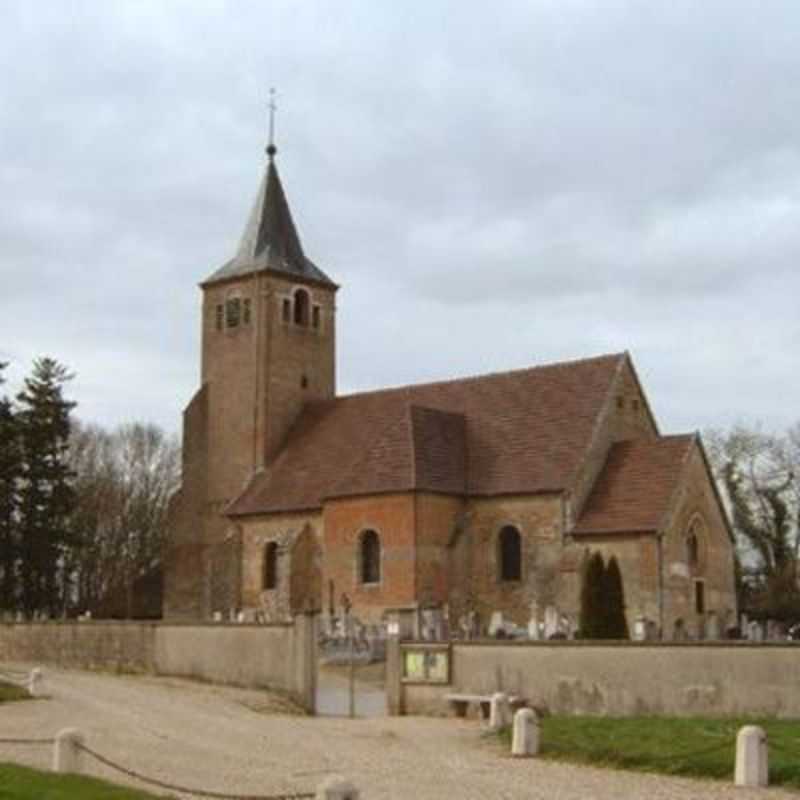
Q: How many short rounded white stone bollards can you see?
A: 6